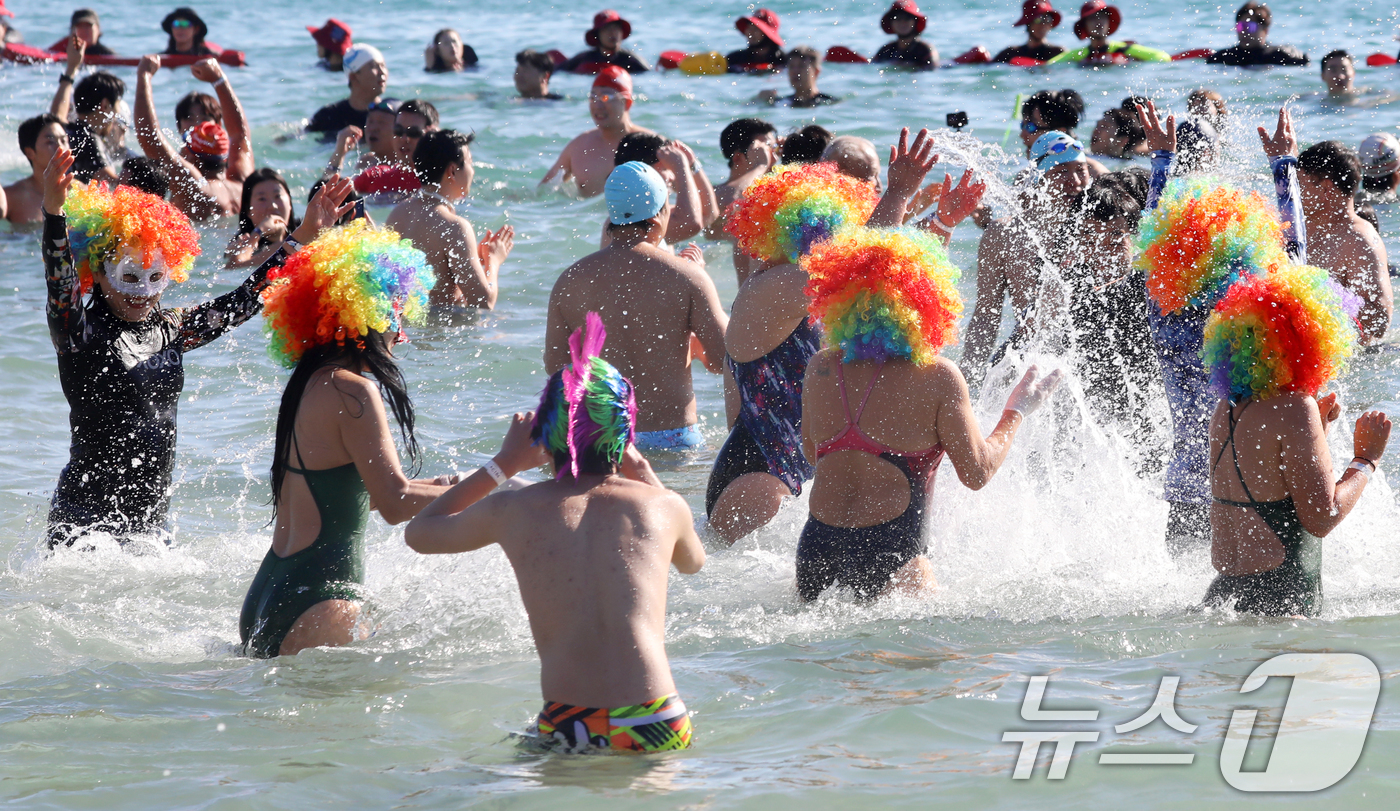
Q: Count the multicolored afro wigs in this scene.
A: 6